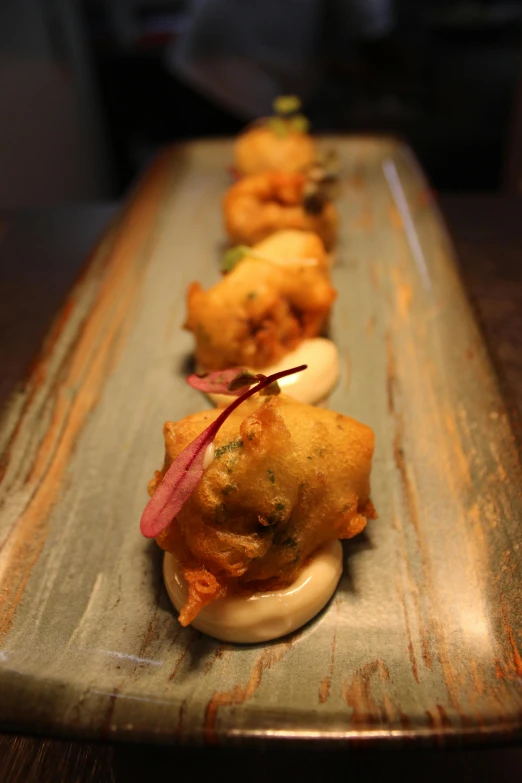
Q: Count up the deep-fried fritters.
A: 4